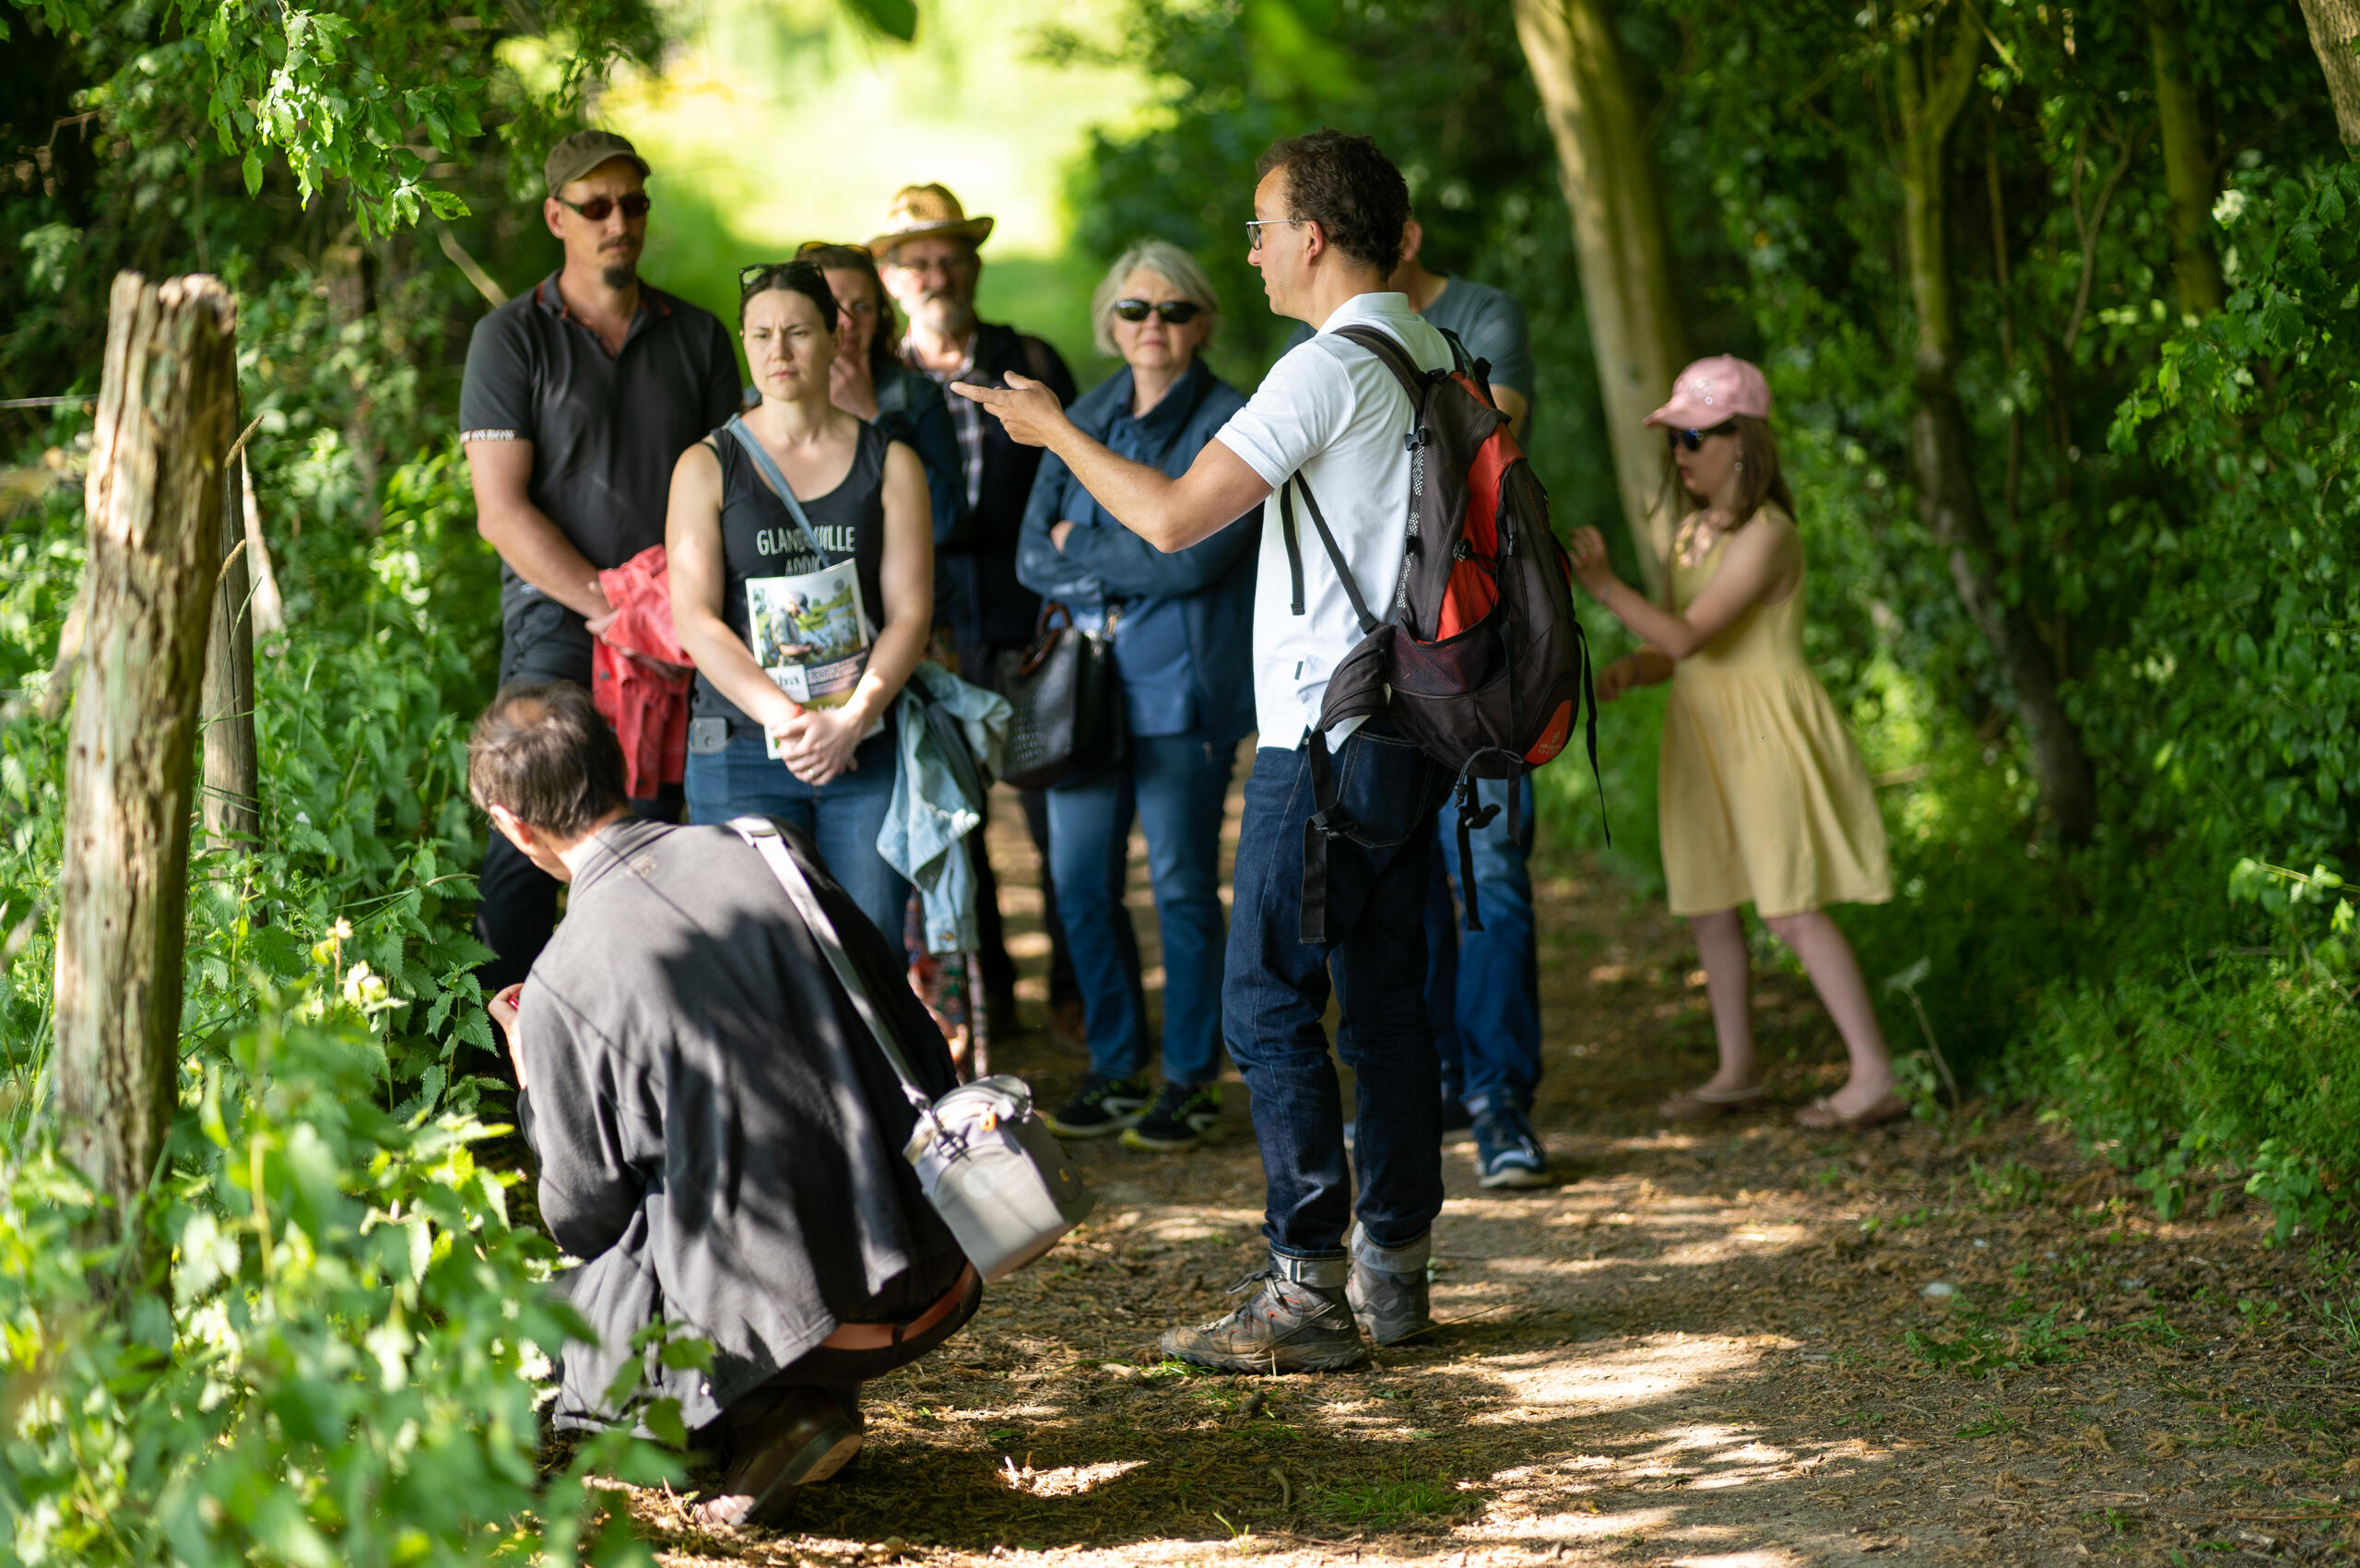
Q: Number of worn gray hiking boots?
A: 2